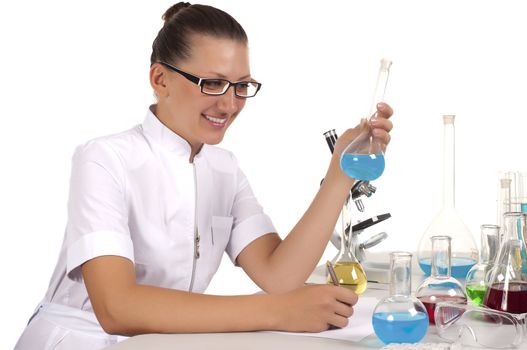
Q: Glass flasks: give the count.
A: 7